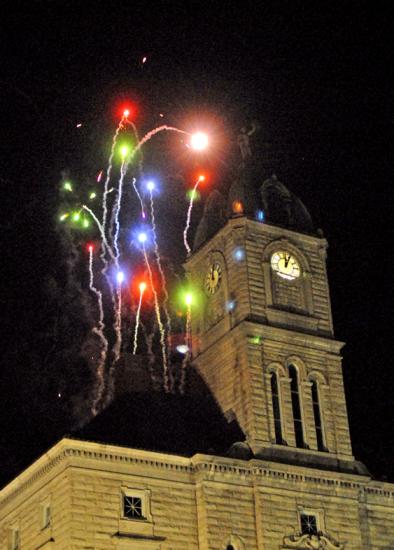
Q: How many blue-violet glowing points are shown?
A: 3